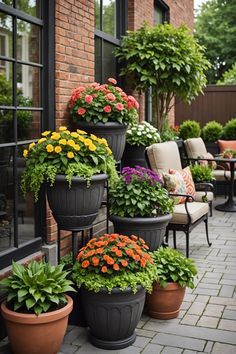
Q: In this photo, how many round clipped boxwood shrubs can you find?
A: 3